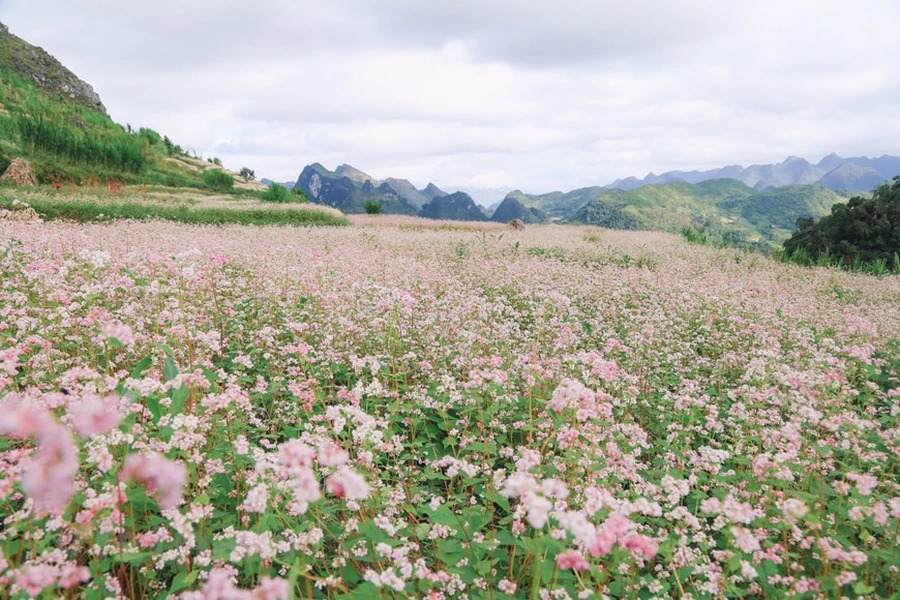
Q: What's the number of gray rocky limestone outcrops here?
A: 1